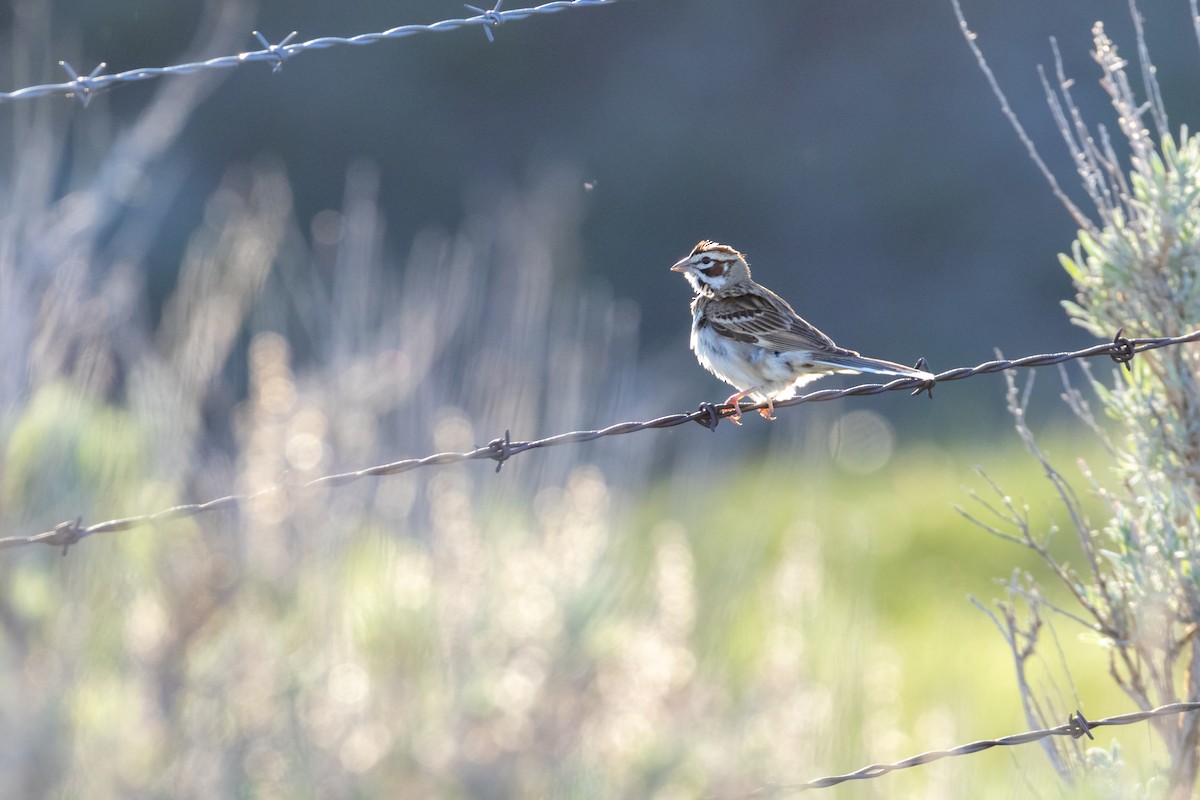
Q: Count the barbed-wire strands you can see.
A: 3